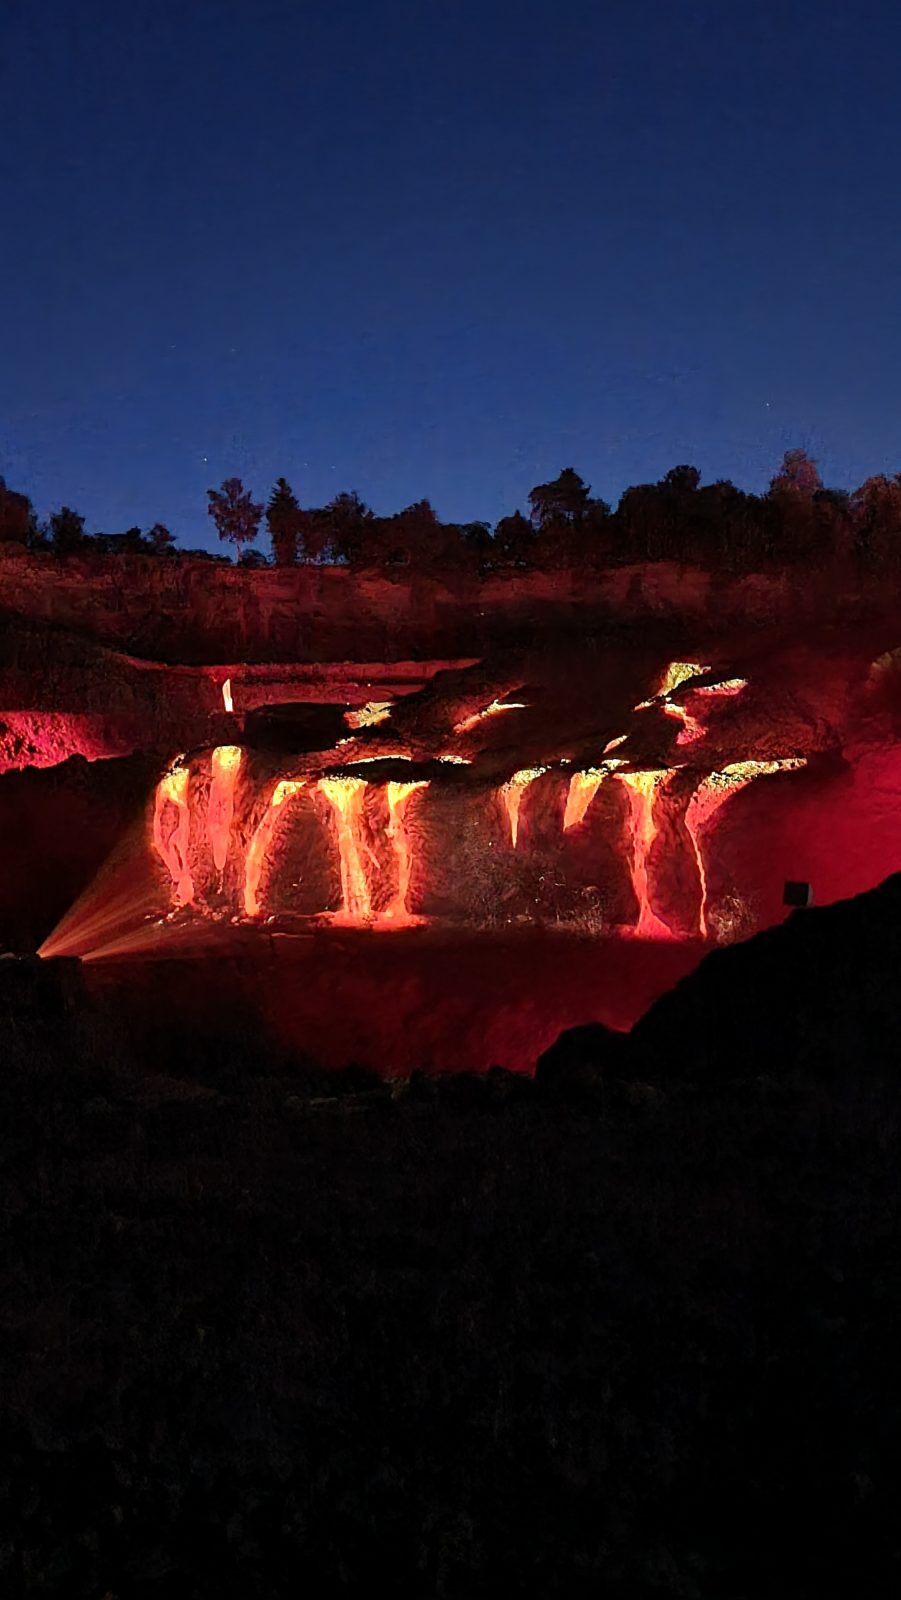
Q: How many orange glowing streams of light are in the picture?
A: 9